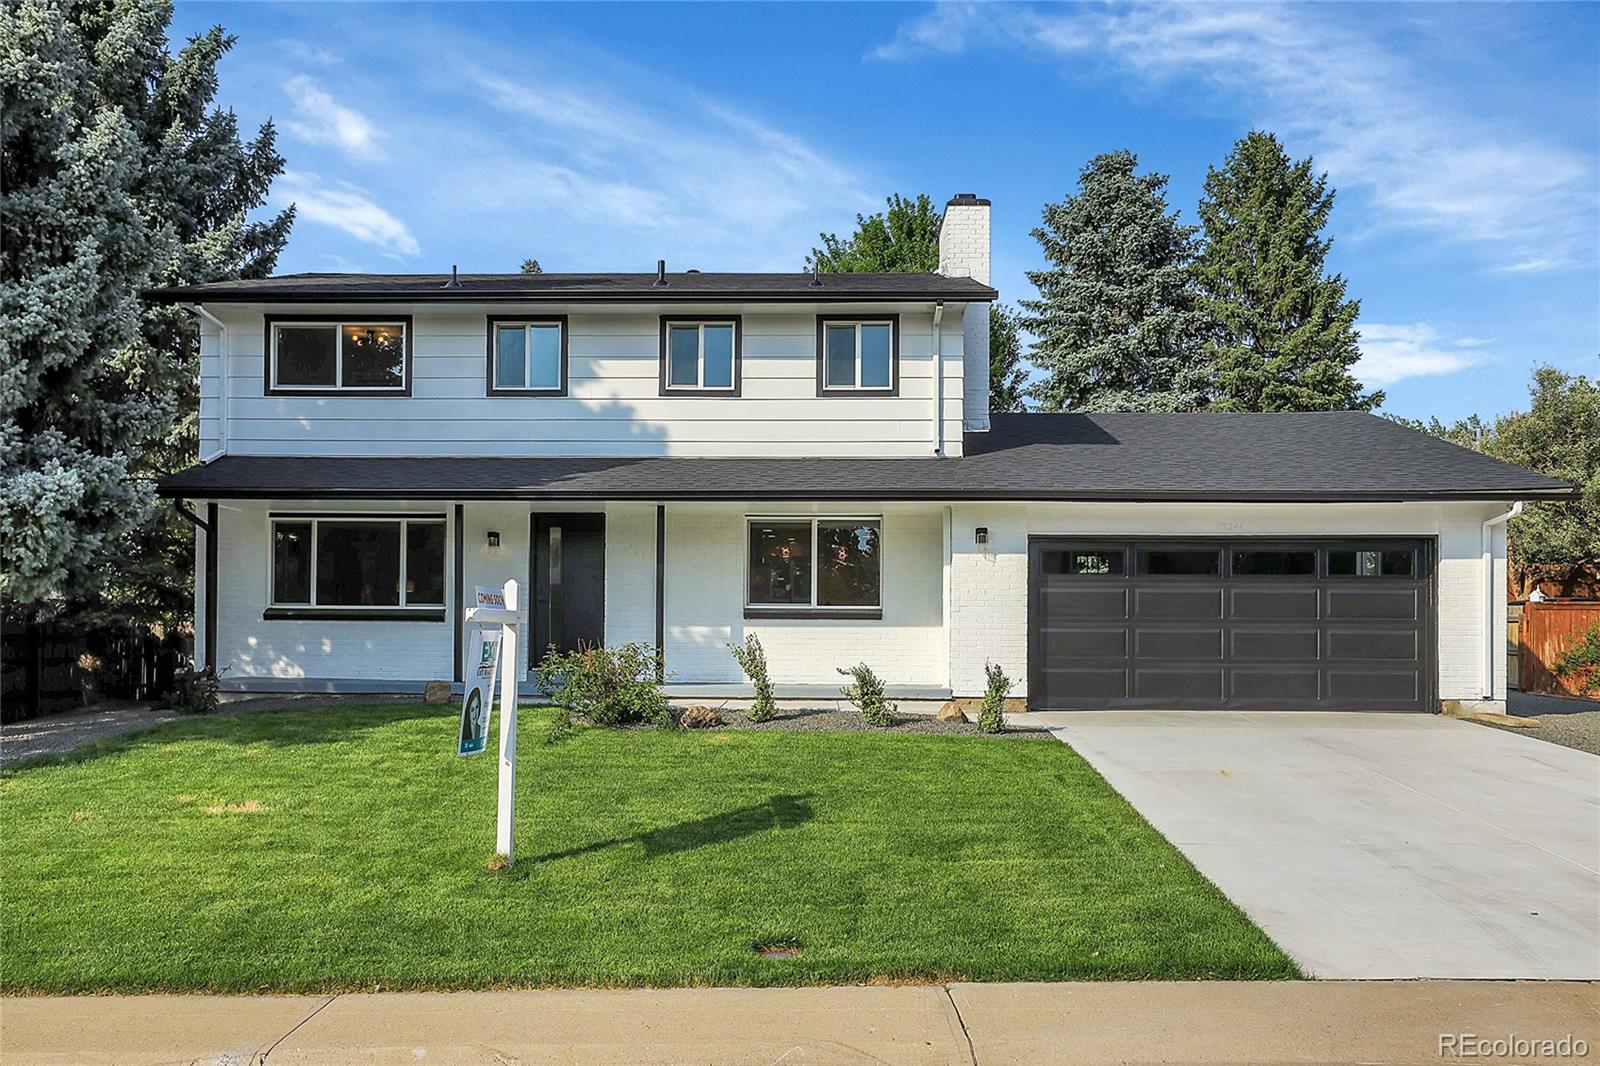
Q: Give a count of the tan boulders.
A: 3